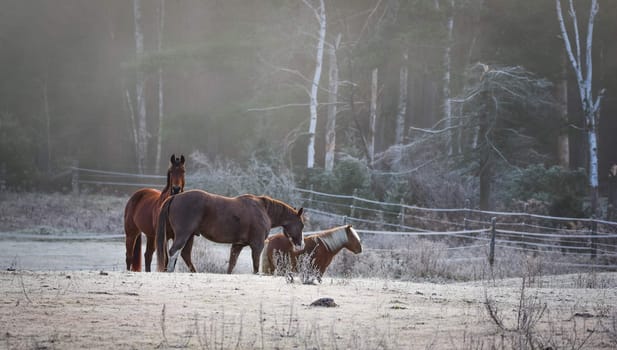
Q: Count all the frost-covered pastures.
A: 1